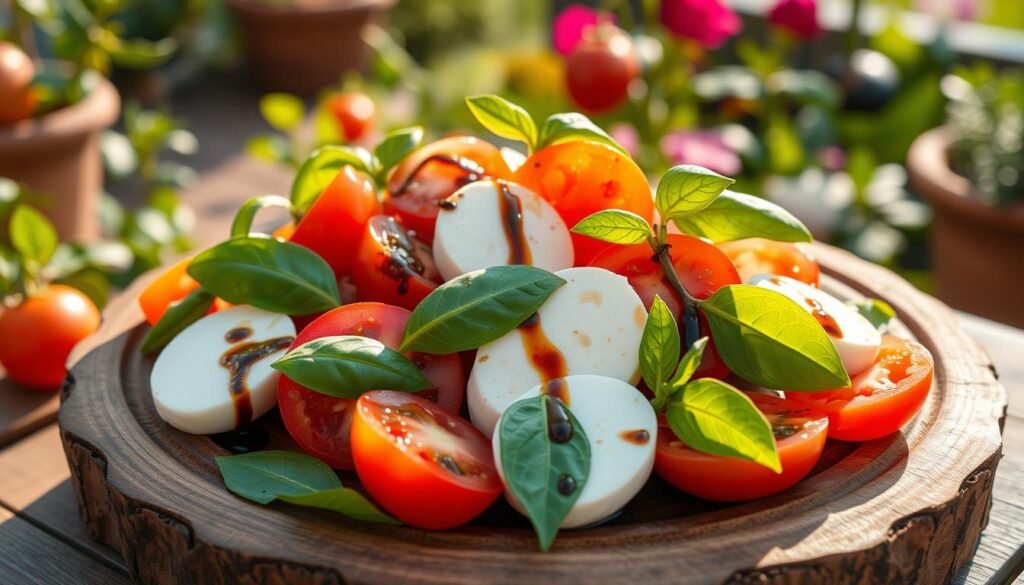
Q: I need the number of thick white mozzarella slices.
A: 5